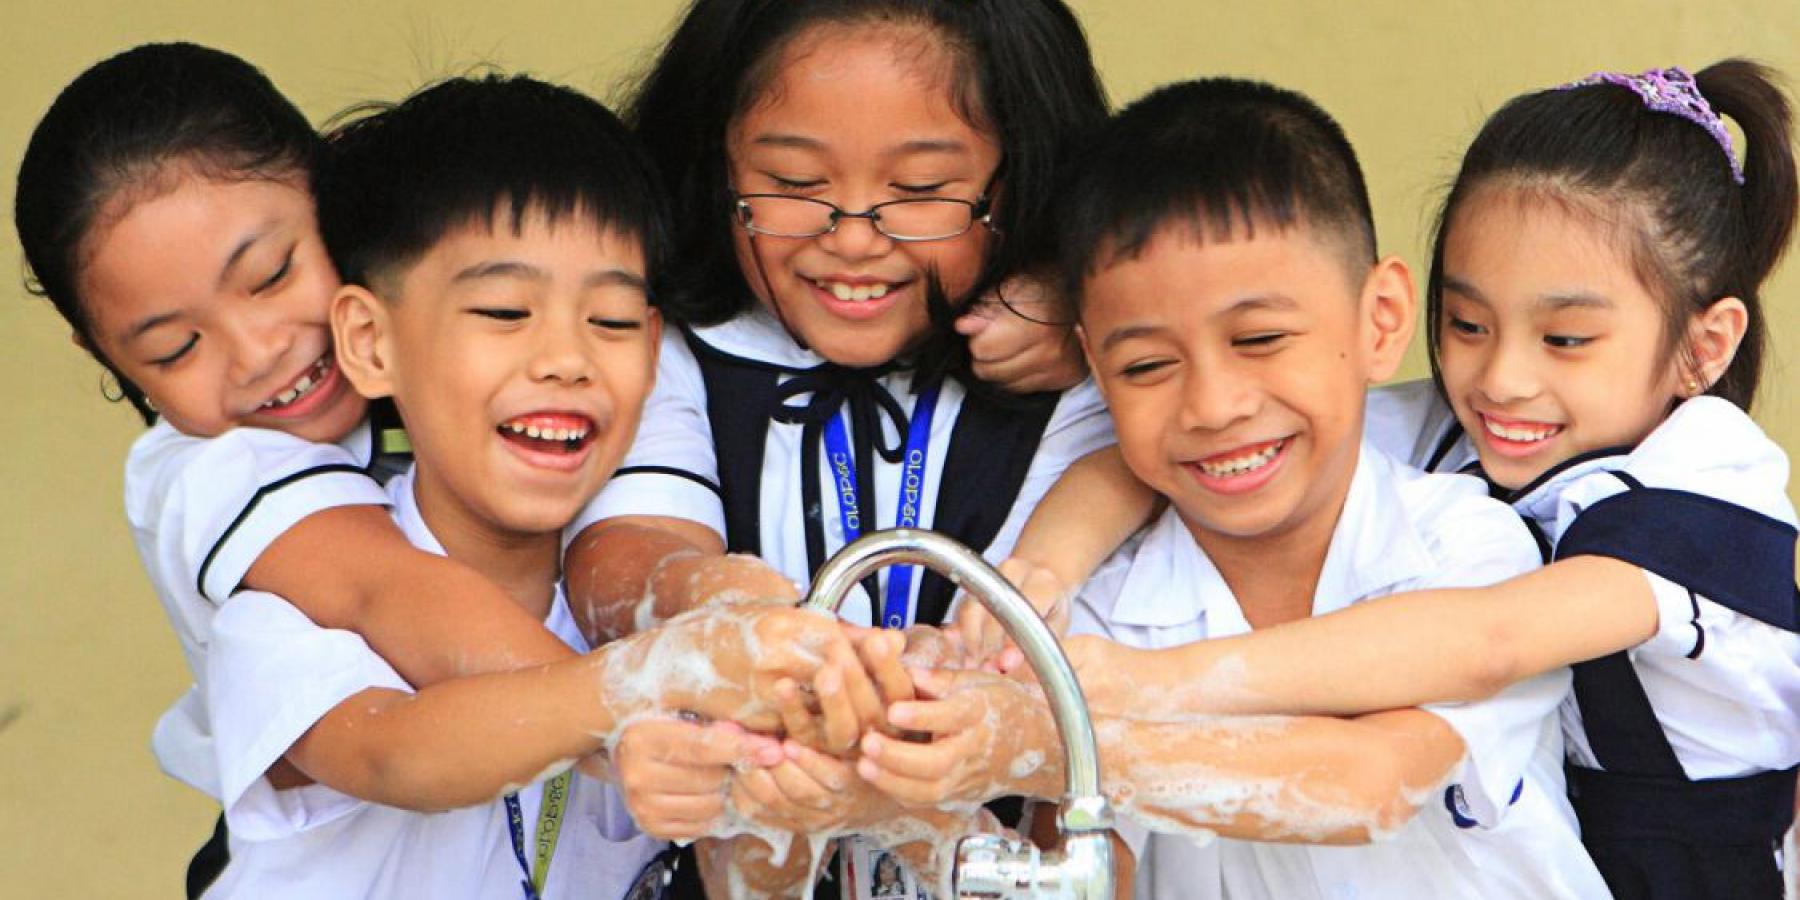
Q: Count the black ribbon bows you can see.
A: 1